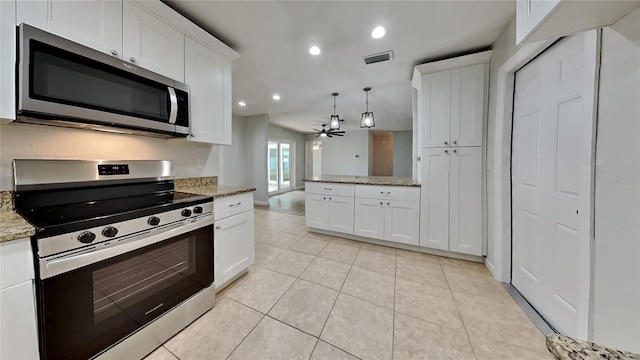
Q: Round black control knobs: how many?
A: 5